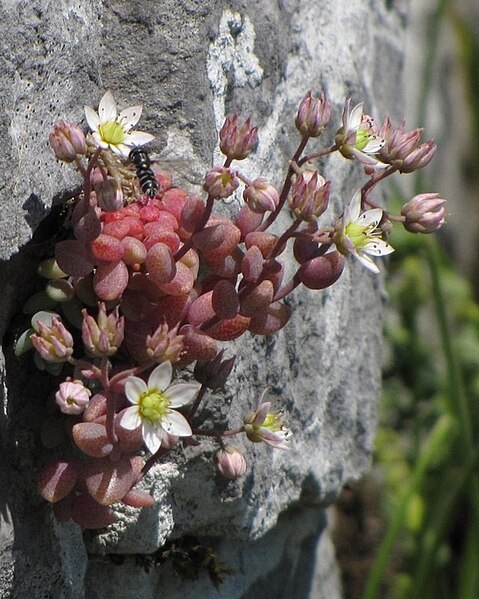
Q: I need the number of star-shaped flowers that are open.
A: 5